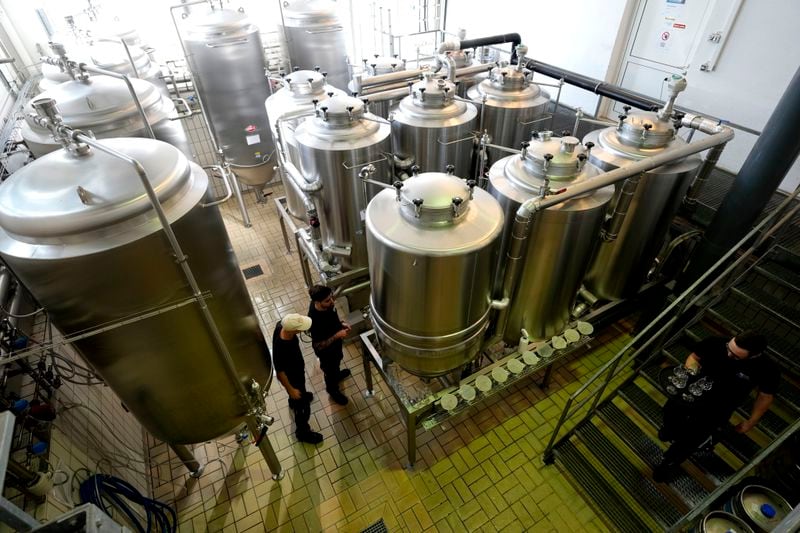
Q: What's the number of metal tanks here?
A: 15